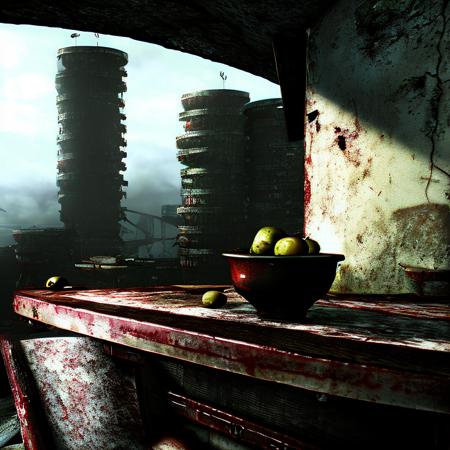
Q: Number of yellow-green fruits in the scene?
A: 5